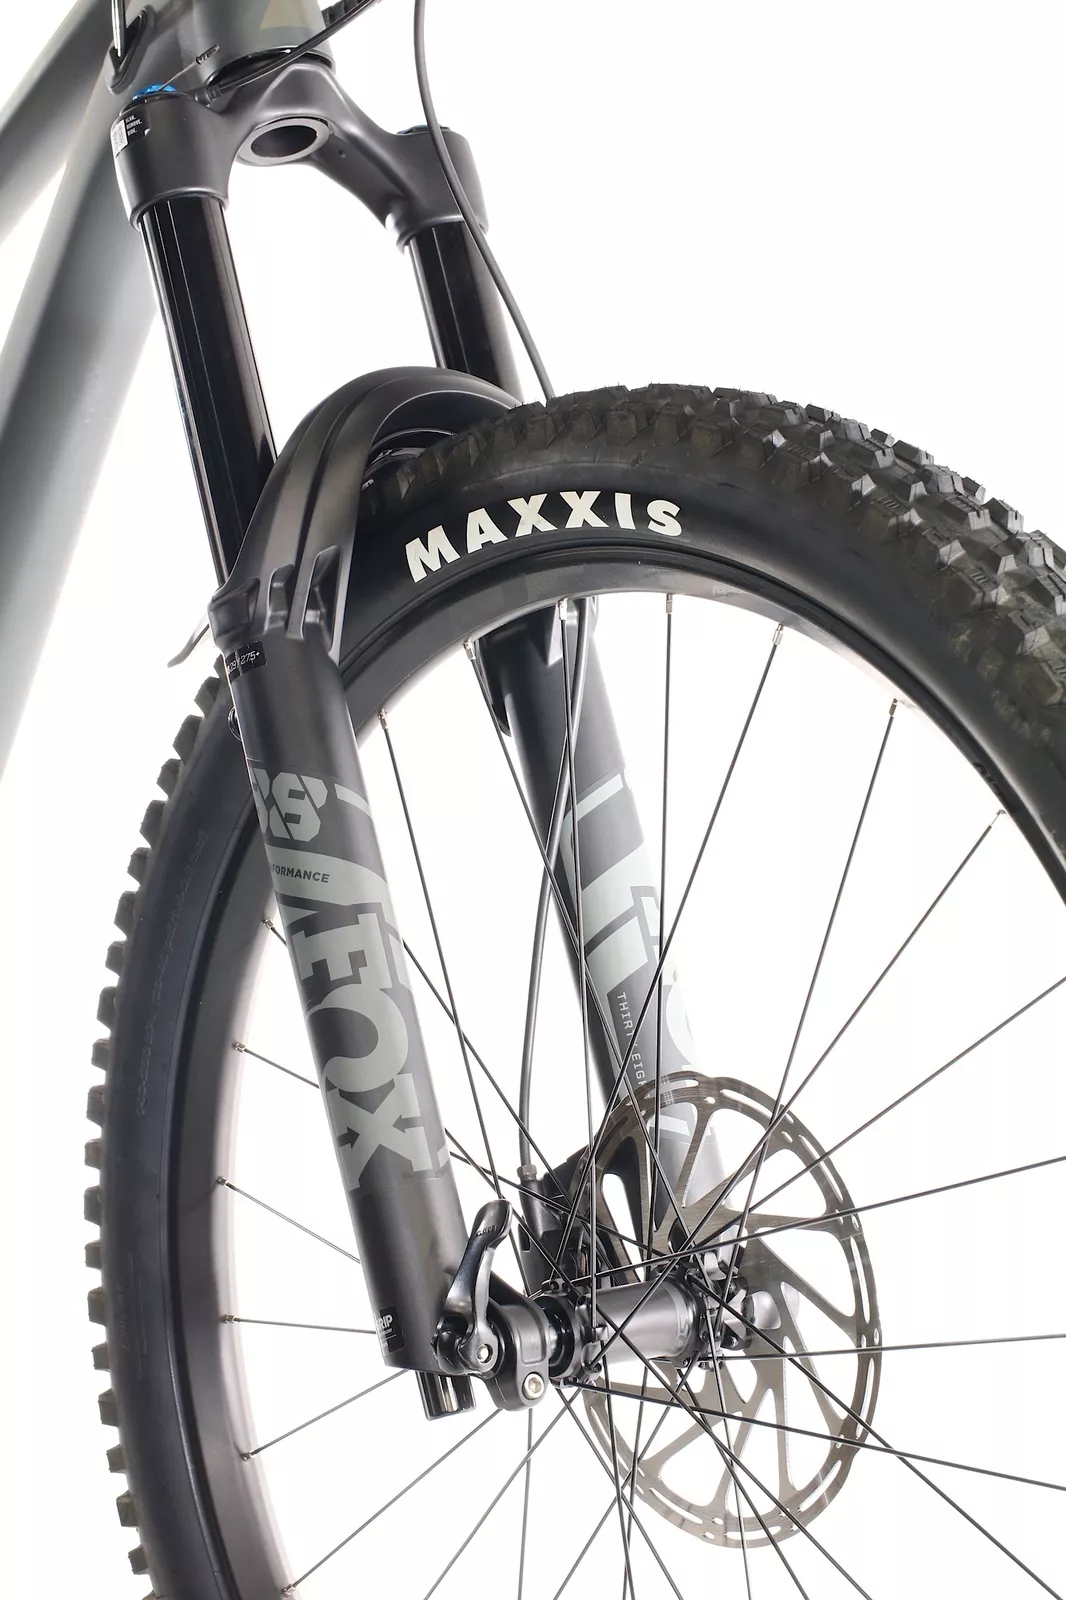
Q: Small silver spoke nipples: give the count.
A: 13